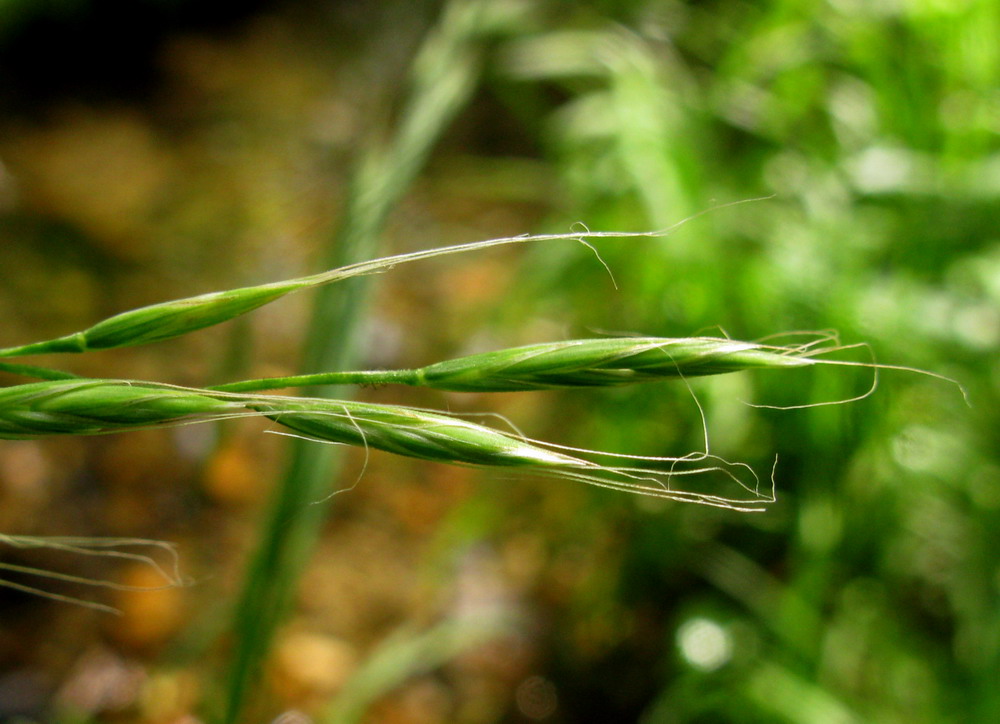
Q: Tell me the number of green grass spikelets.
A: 4